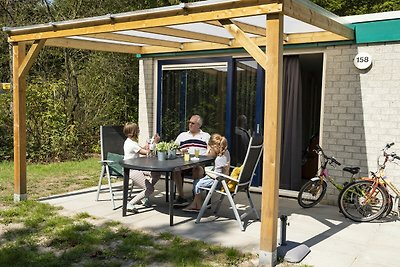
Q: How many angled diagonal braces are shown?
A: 2